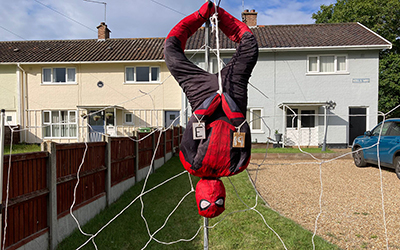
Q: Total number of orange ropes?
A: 0